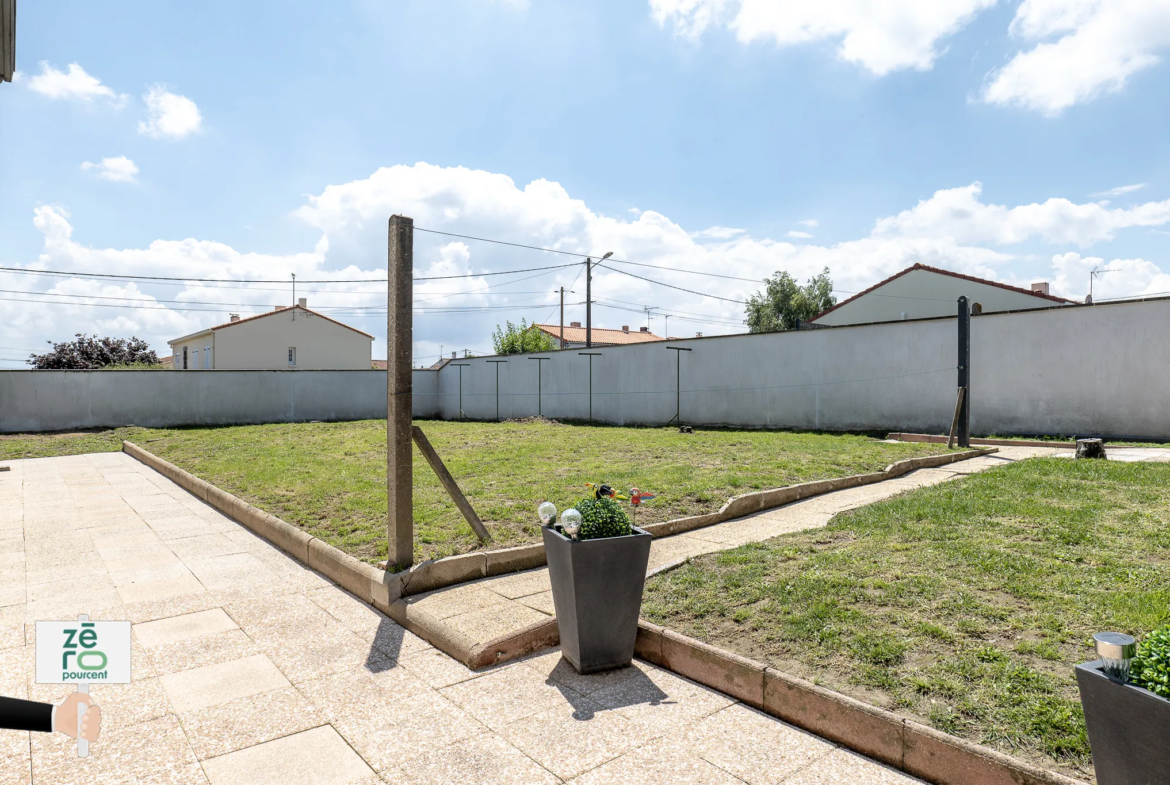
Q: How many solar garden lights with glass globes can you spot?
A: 2